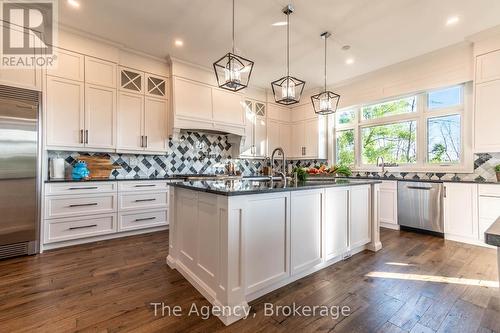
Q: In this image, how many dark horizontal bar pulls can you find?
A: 6